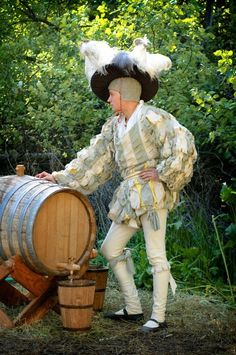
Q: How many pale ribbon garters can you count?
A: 2